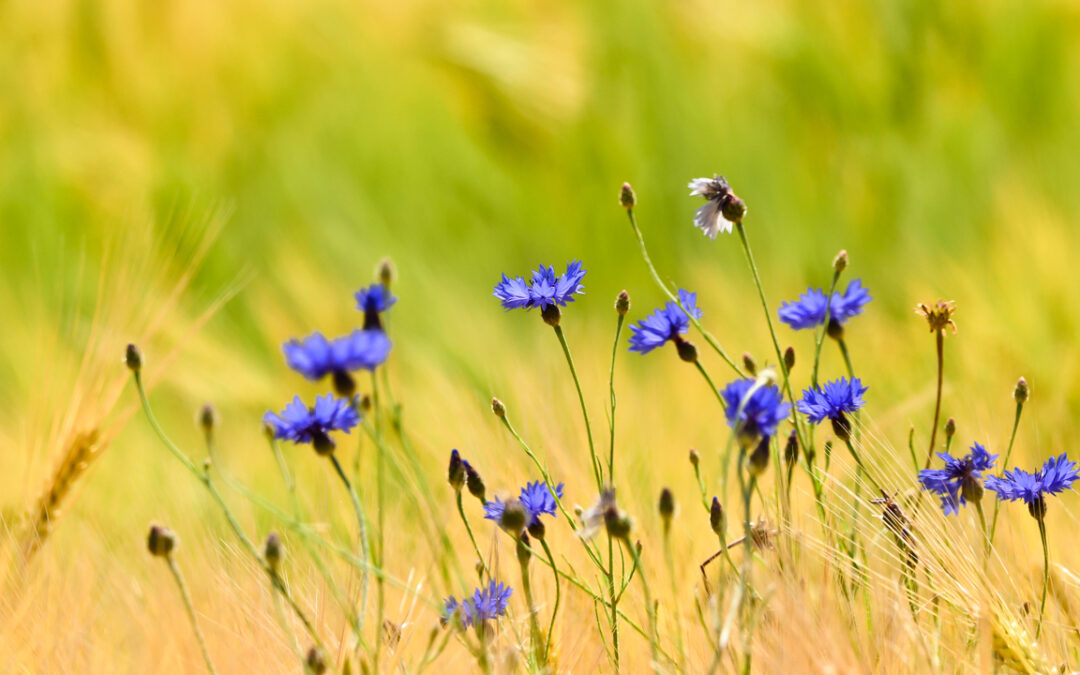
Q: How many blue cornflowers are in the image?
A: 12